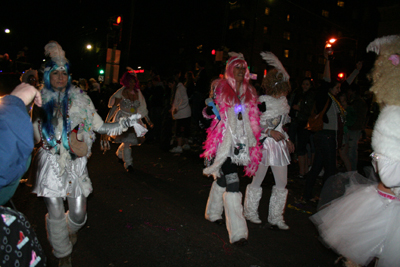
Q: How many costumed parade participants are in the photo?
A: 5